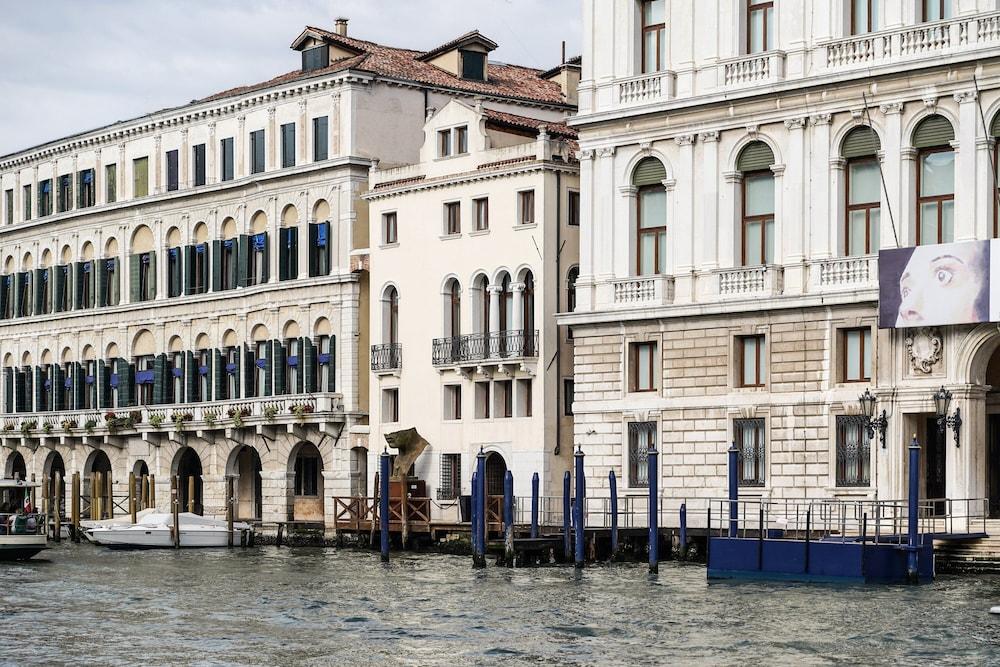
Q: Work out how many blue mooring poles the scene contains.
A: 12